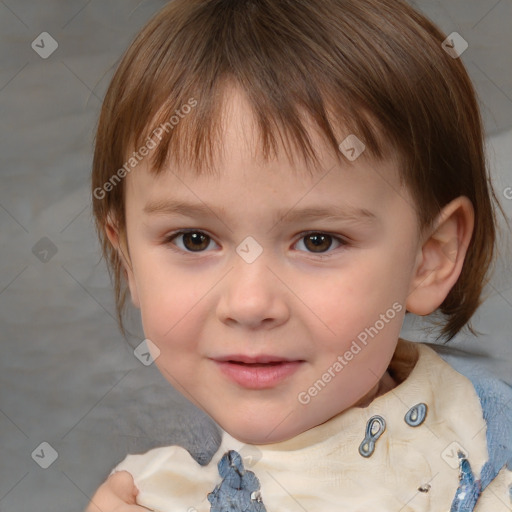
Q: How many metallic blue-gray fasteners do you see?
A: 2